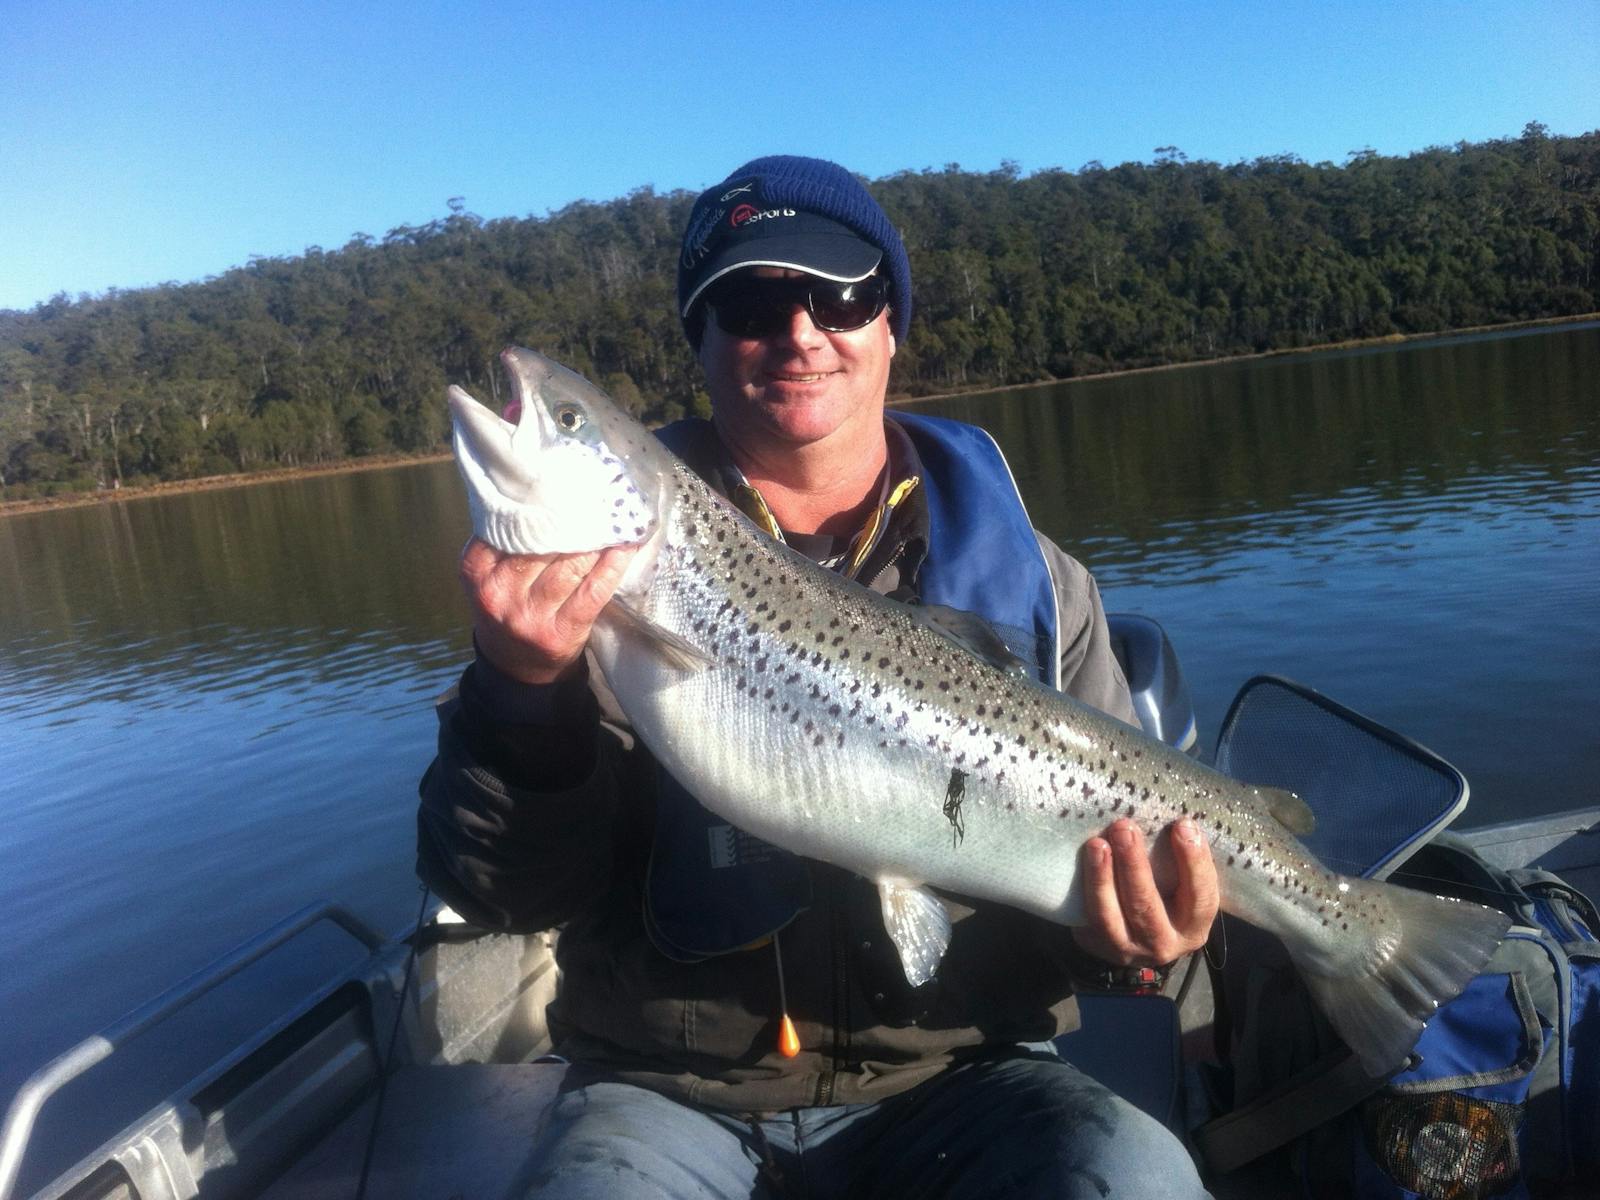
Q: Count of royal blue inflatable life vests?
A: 1